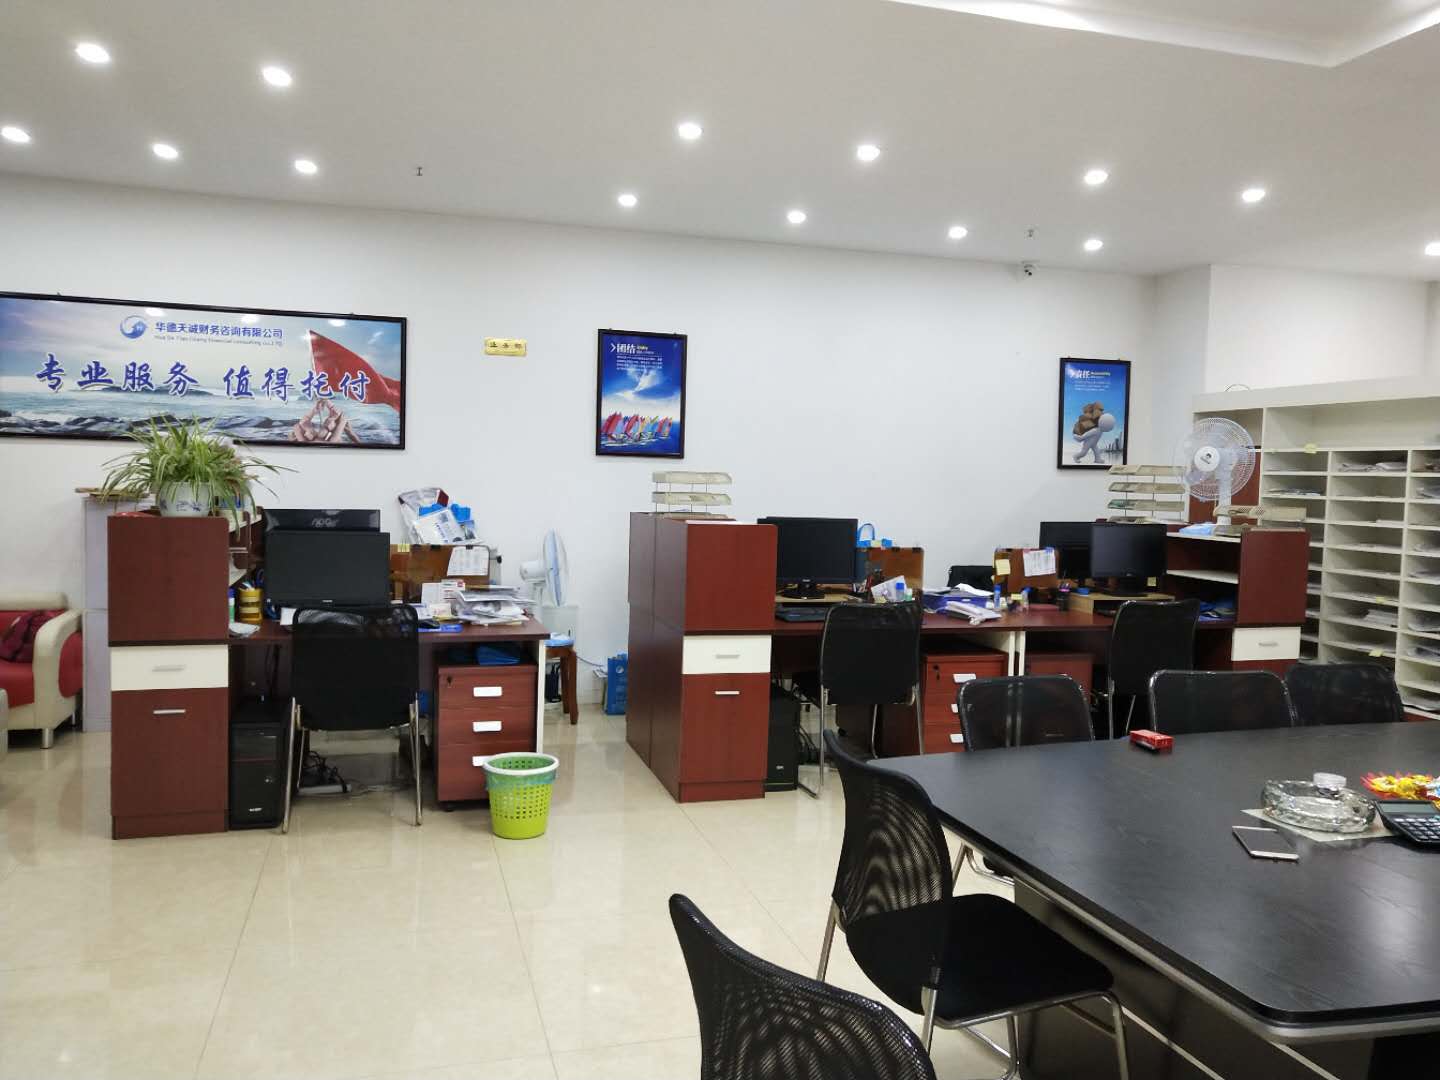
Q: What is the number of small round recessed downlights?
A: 14